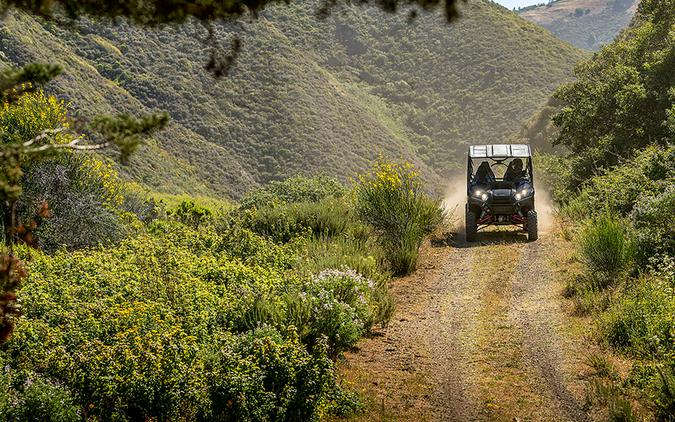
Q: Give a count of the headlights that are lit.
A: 4